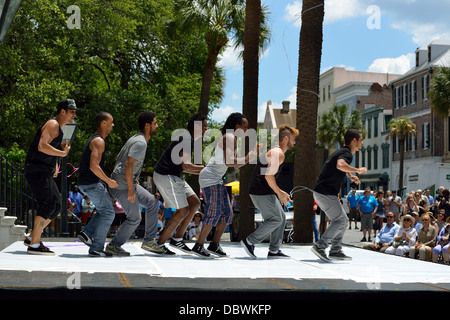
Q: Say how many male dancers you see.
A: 7